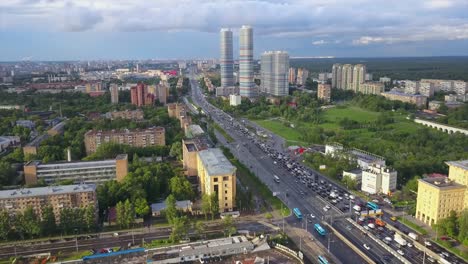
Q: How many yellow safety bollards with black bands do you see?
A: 0